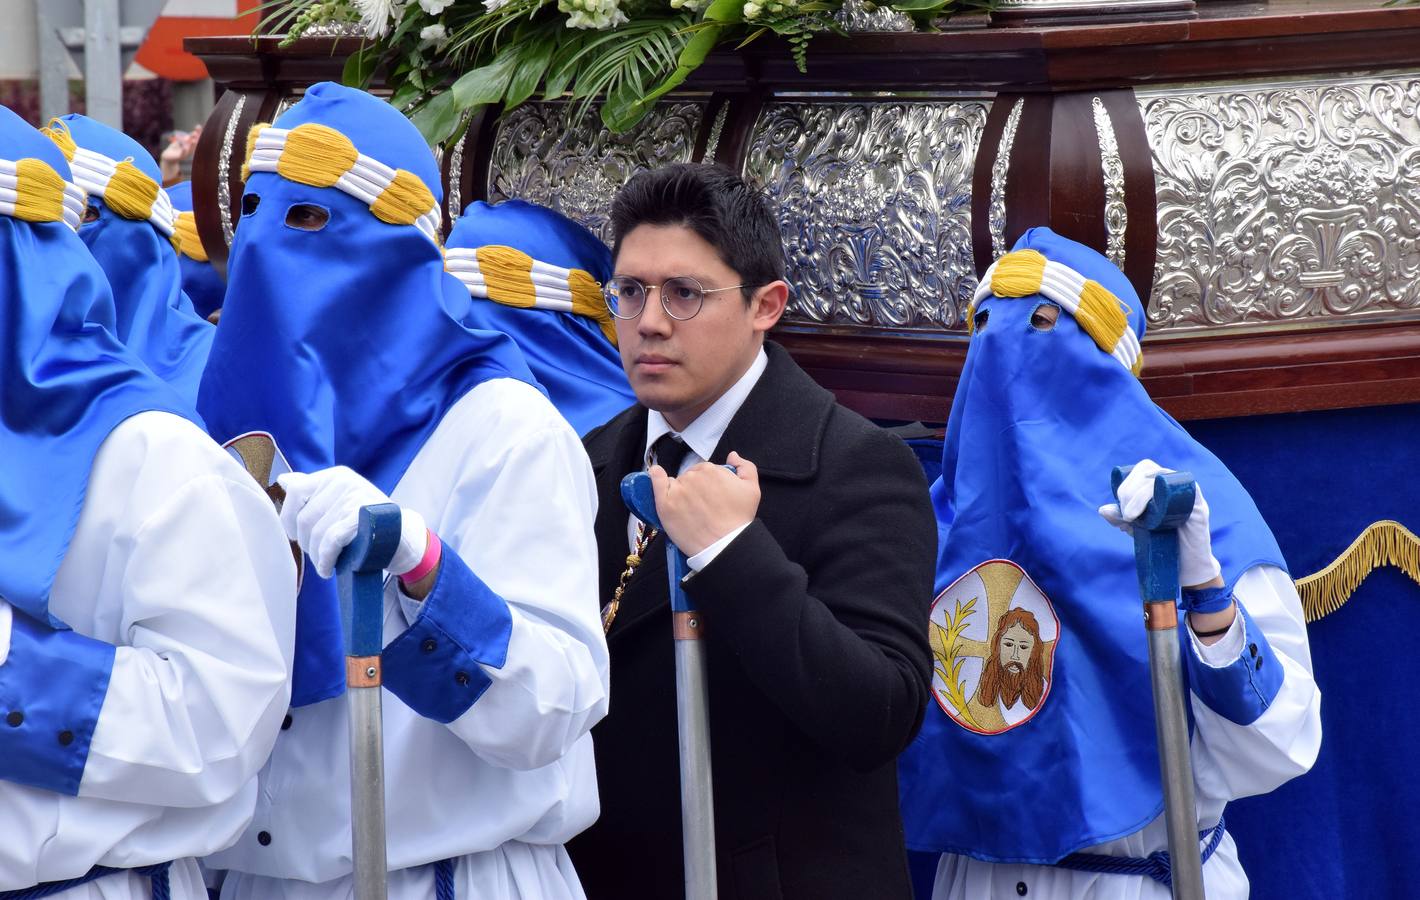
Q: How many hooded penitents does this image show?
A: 6